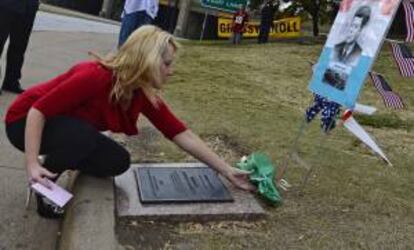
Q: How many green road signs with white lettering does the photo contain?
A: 1